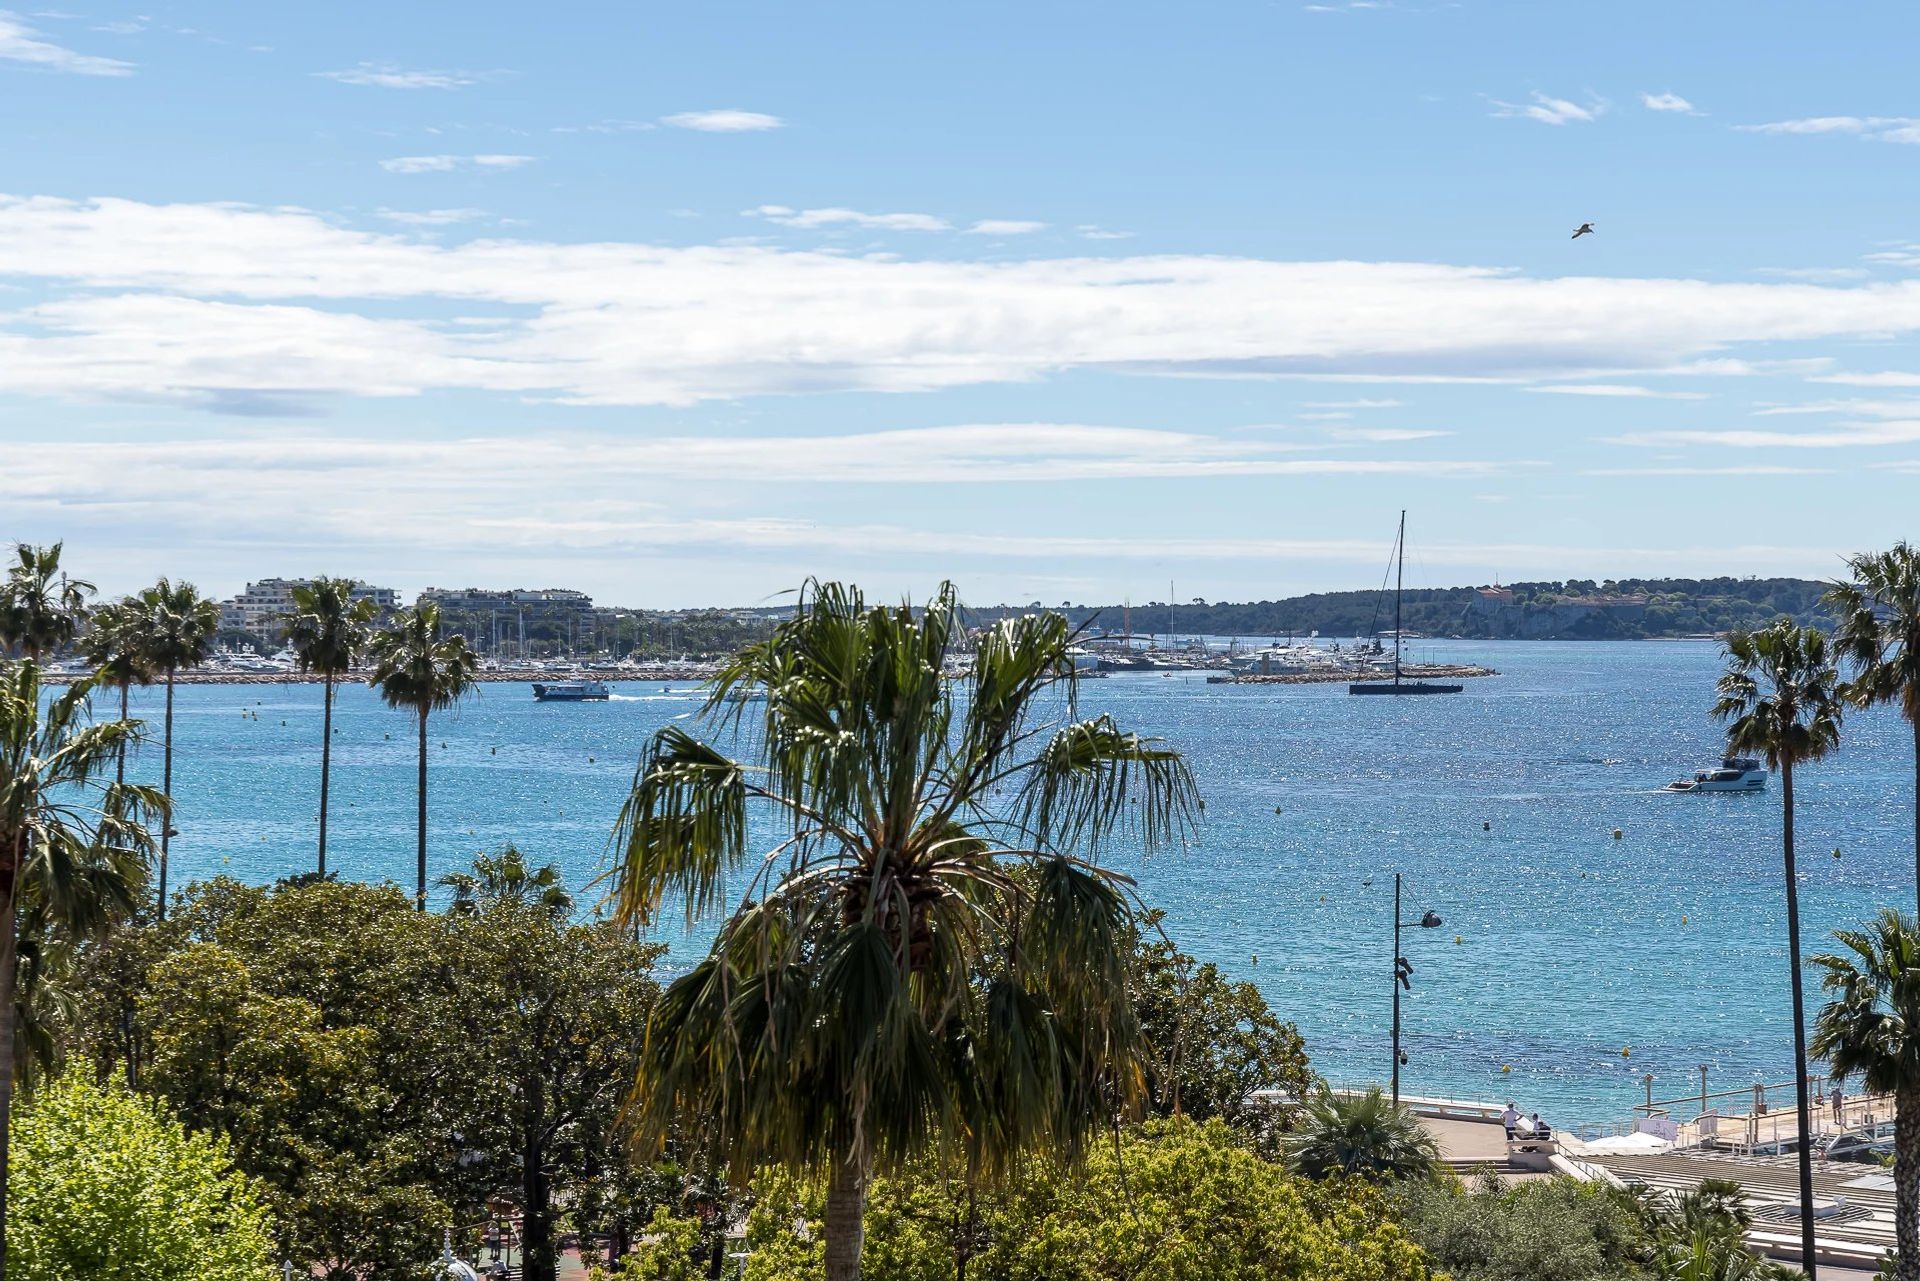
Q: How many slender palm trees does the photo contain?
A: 7